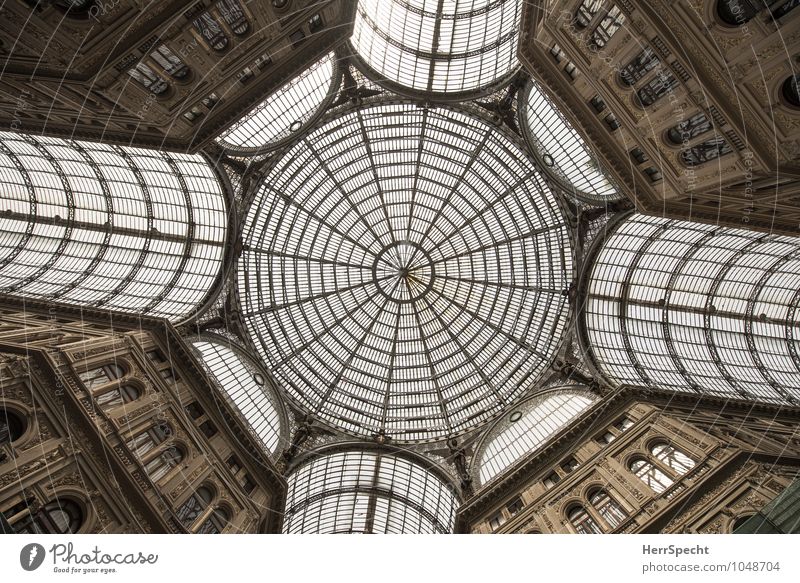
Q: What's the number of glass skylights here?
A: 9